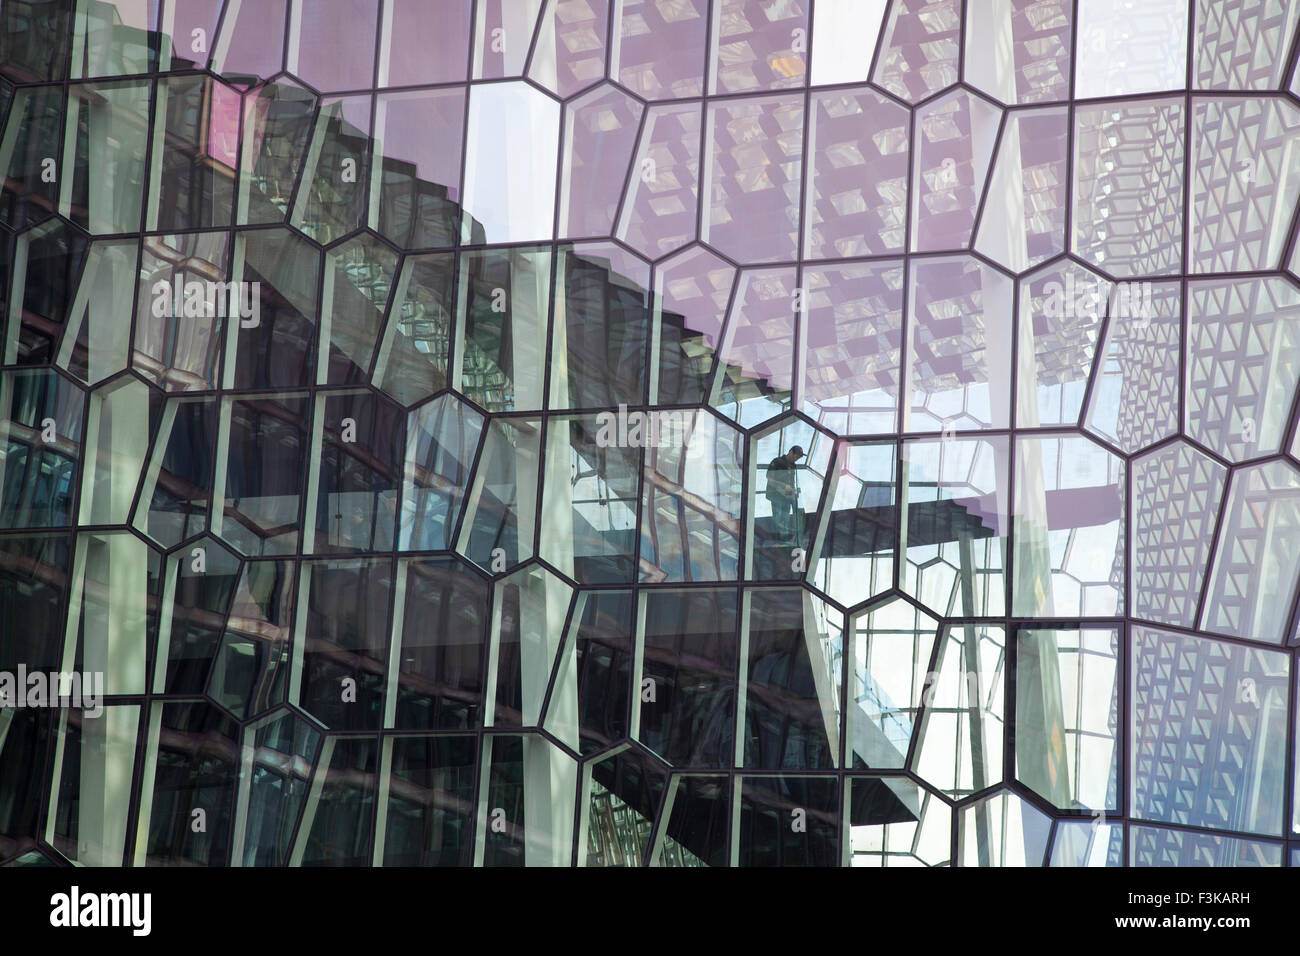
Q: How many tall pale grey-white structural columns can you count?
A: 3